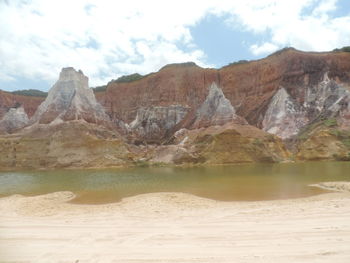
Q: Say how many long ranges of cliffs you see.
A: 1